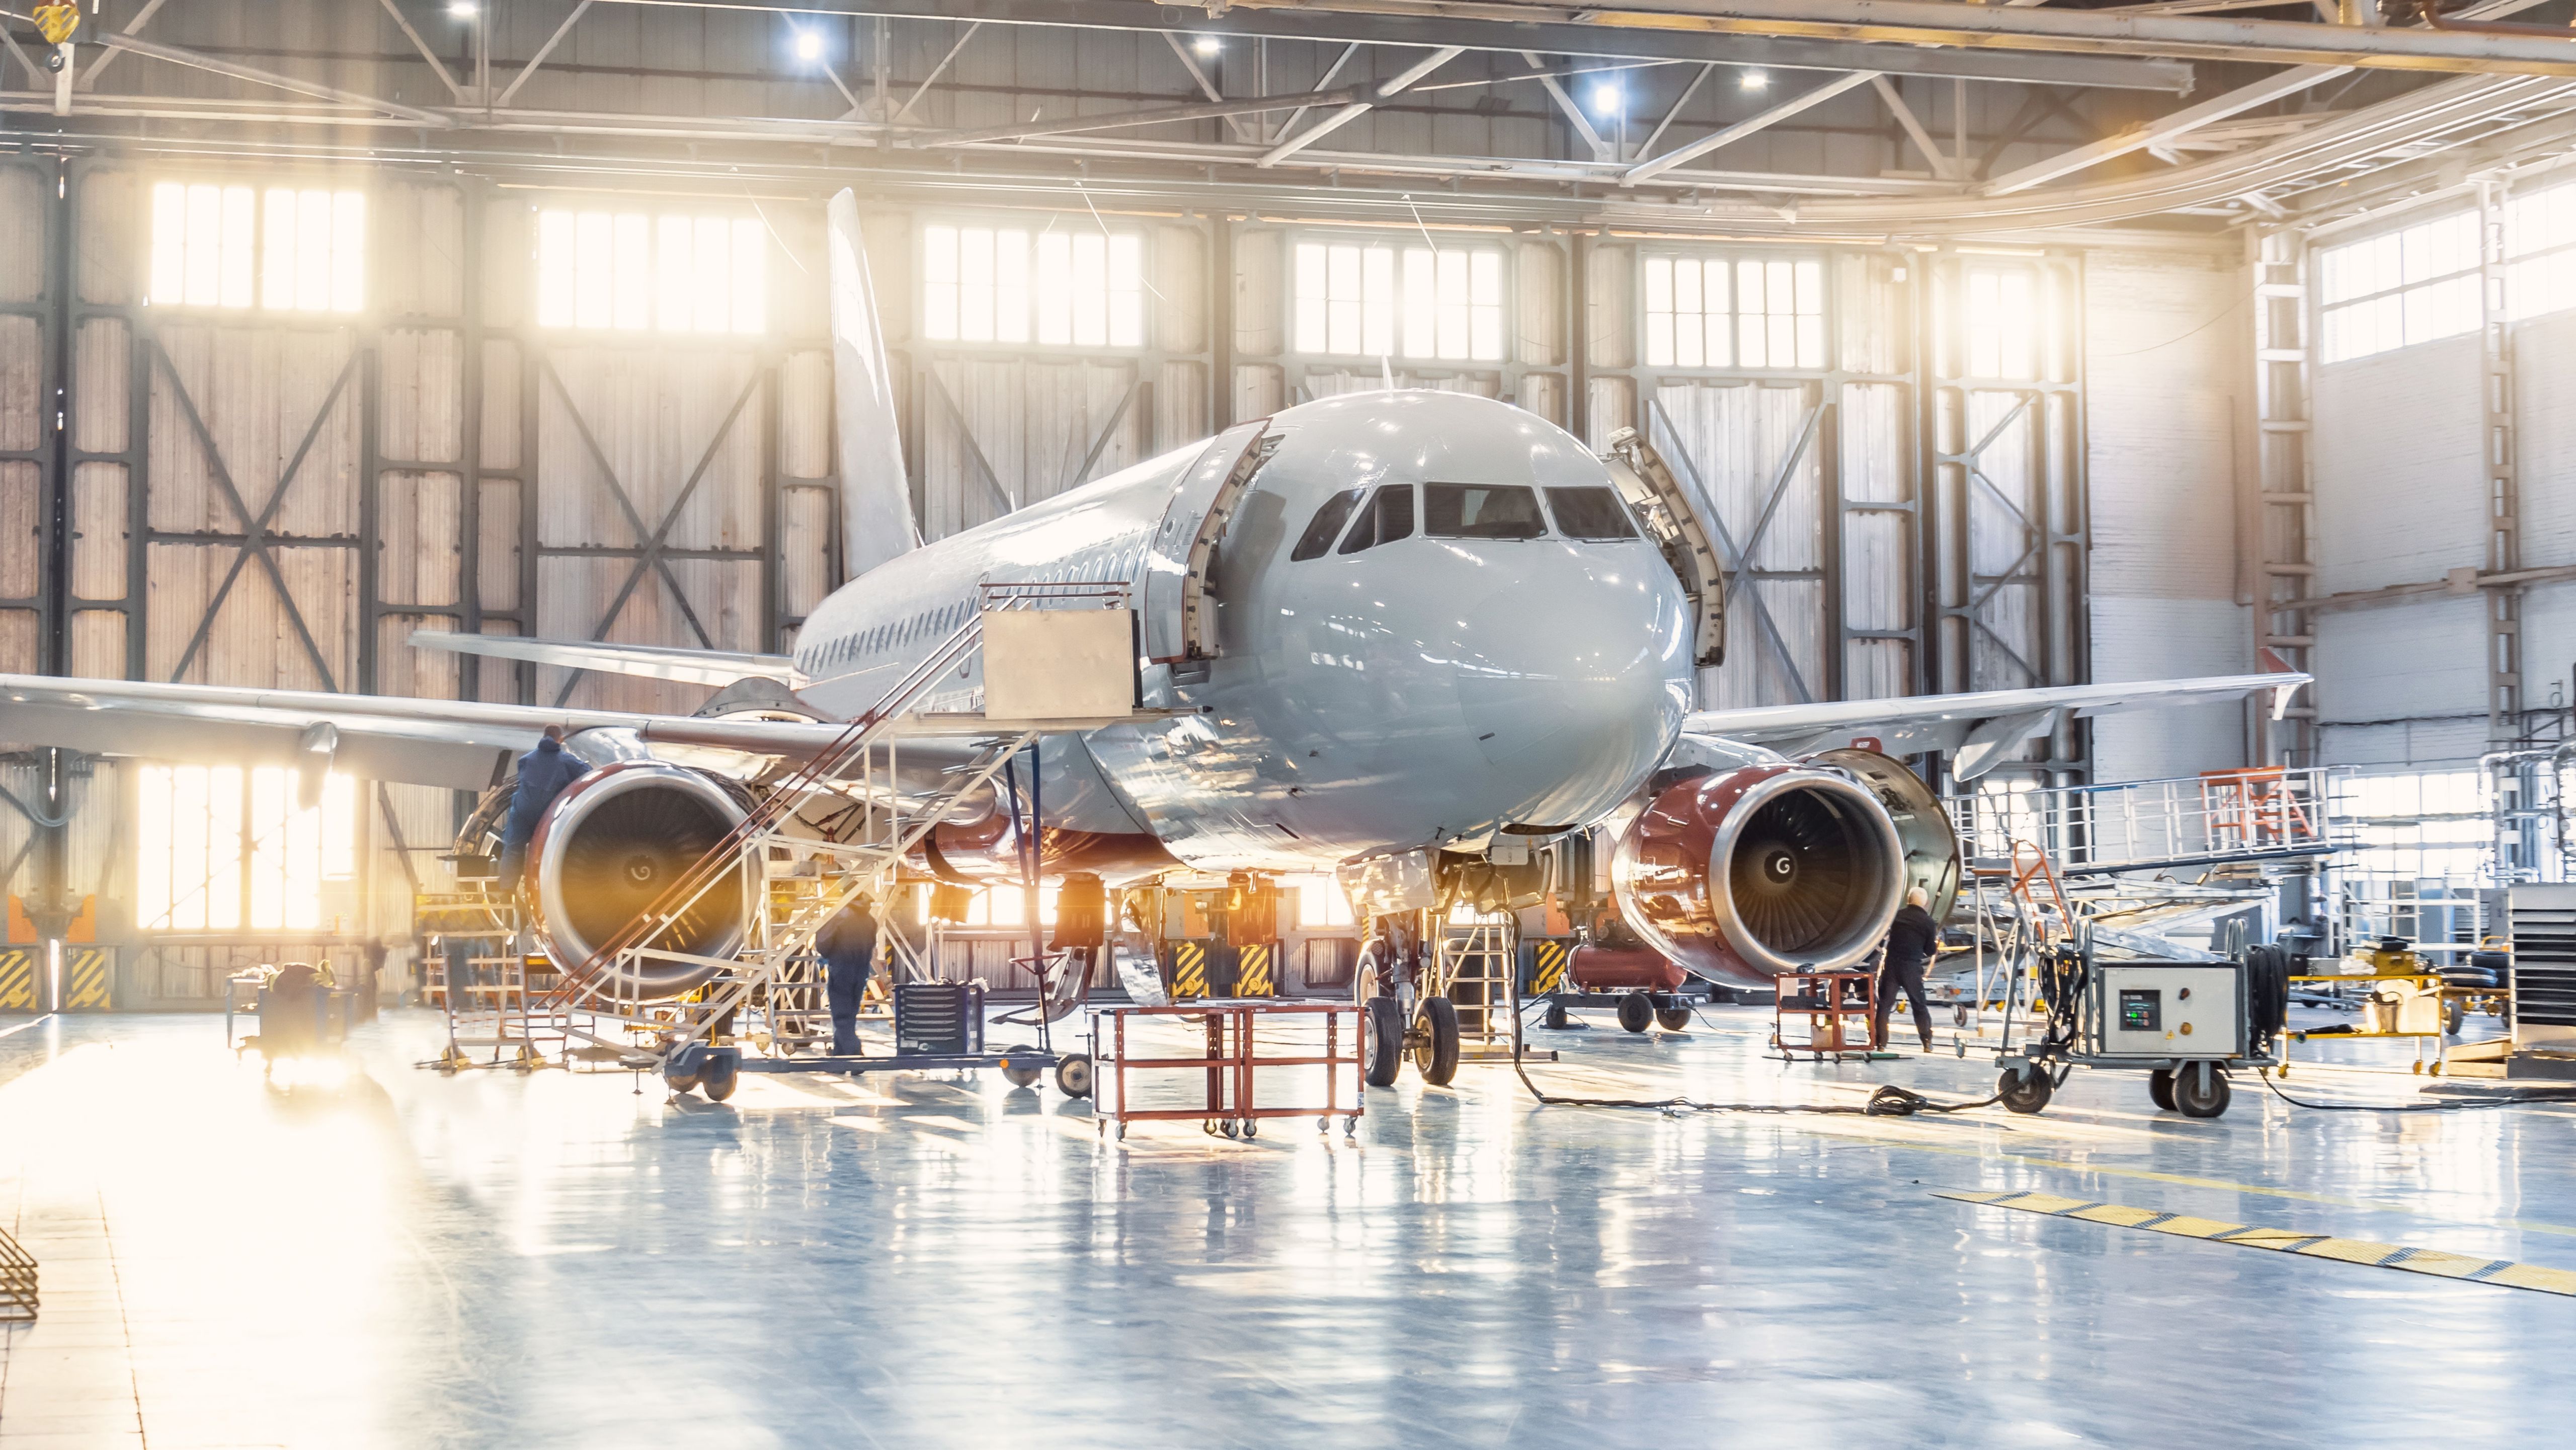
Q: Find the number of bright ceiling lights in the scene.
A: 5